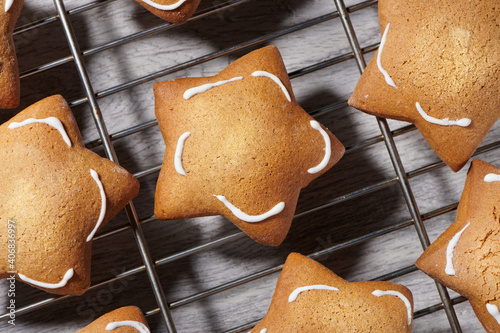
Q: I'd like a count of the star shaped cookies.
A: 8